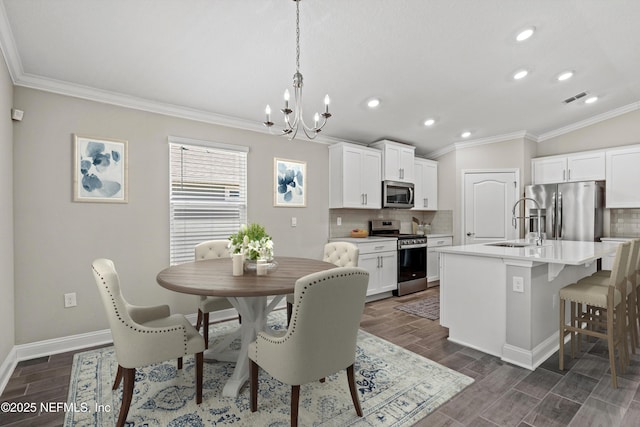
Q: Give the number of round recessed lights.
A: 7